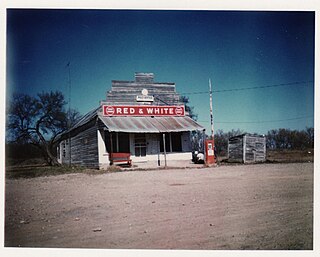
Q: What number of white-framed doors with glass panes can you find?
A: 1